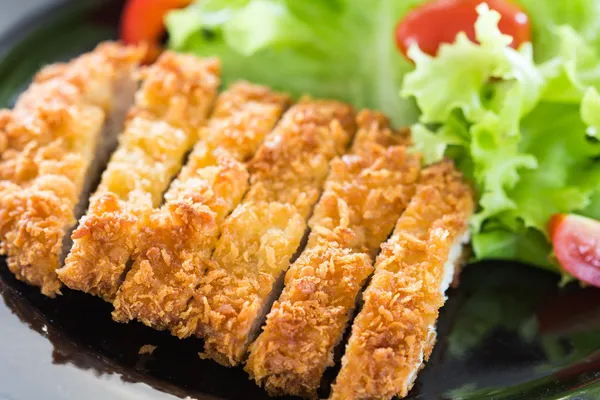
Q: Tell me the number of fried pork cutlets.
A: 6